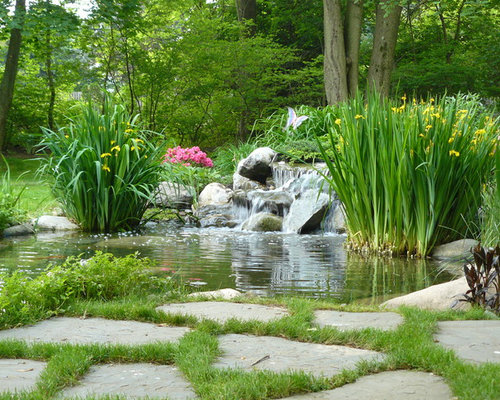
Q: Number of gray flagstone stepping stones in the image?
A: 8